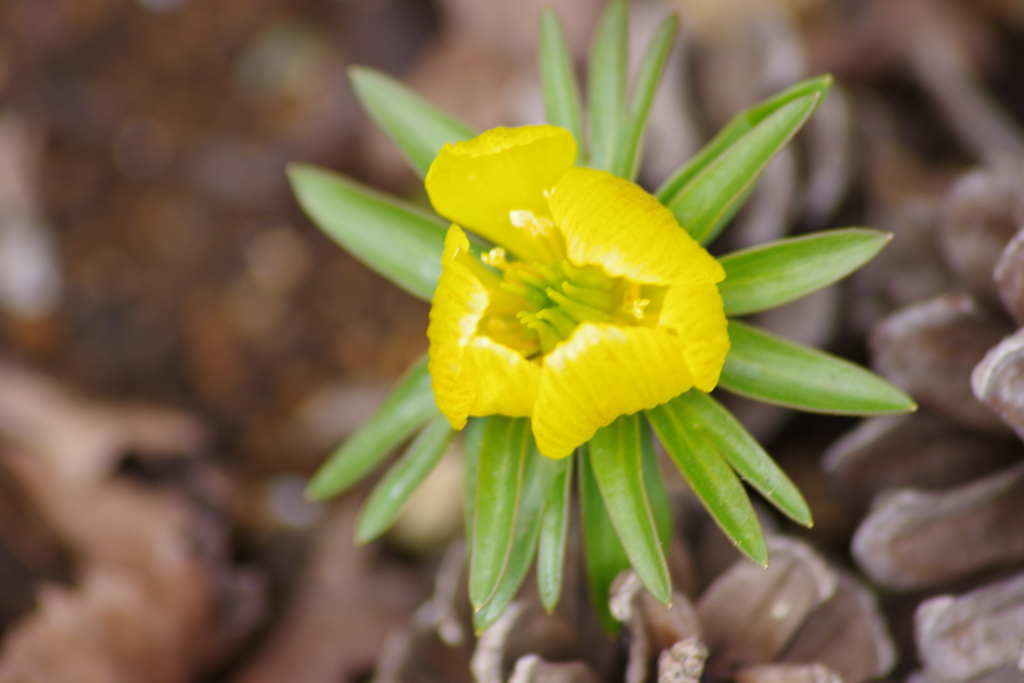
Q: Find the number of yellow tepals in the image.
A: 6